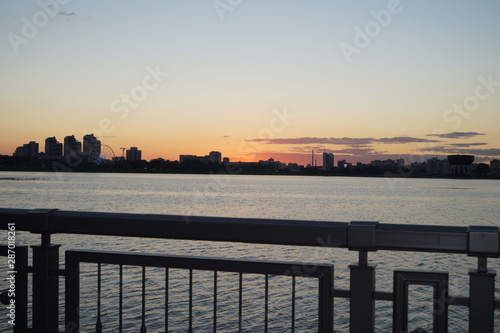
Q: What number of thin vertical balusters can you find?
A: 9